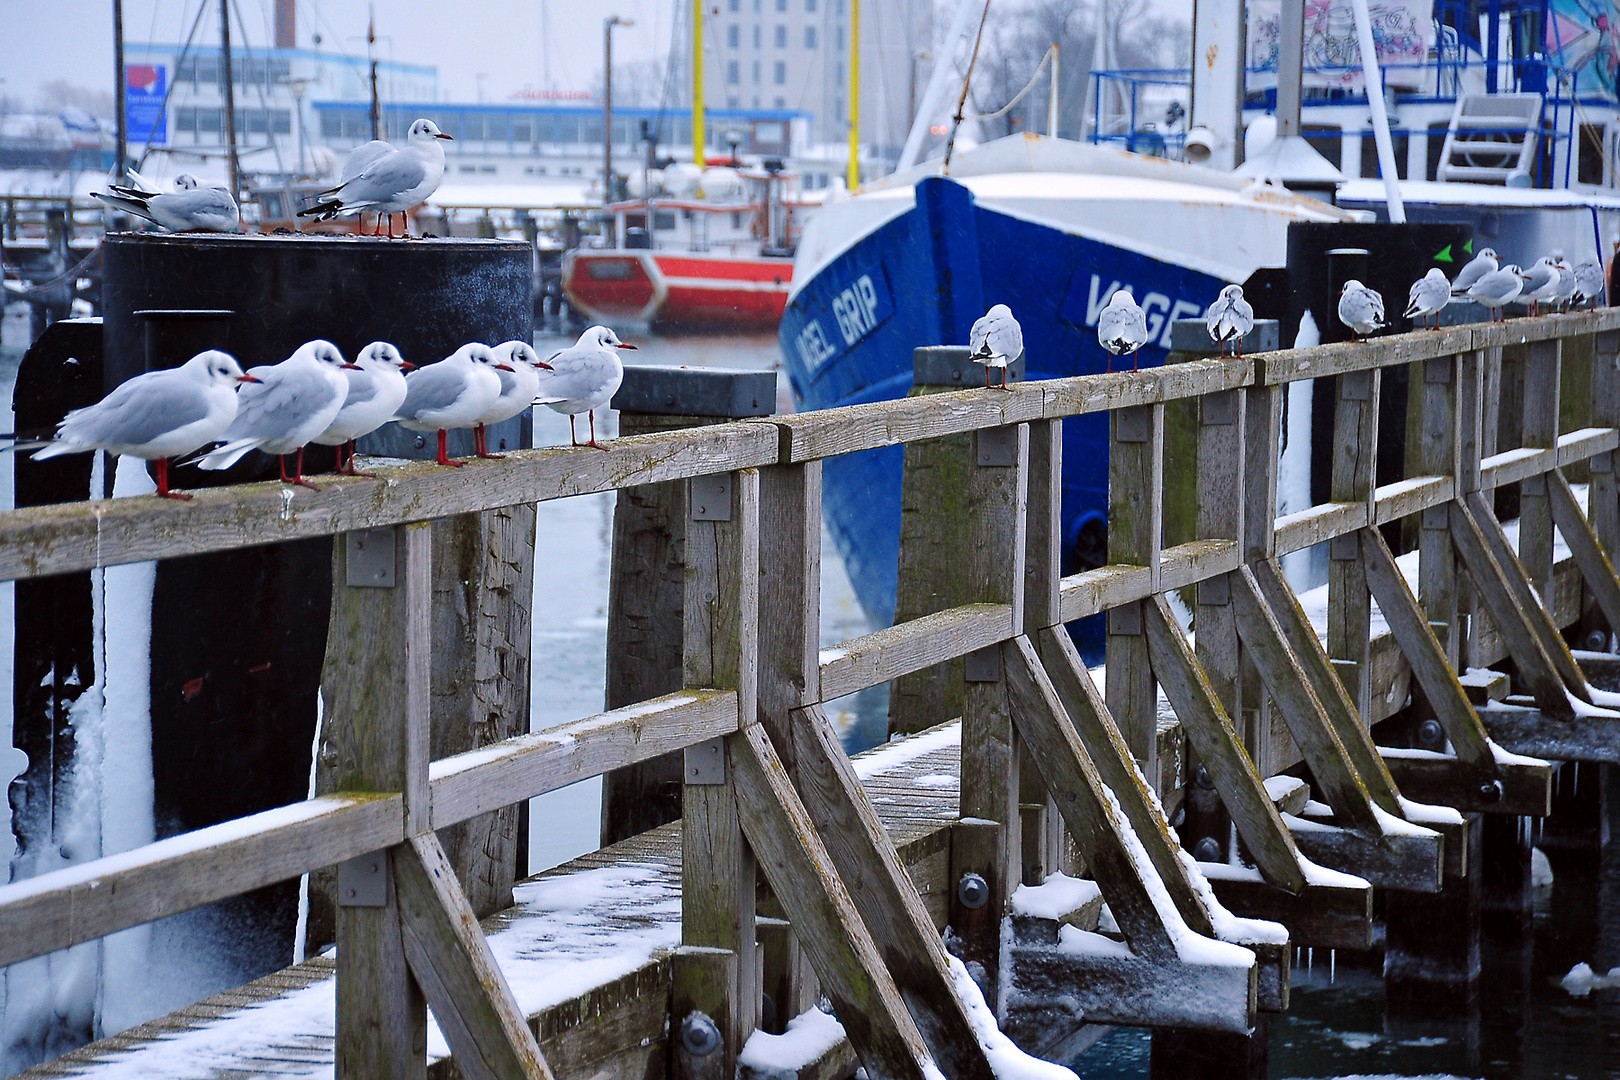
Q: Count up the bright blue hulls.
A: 1